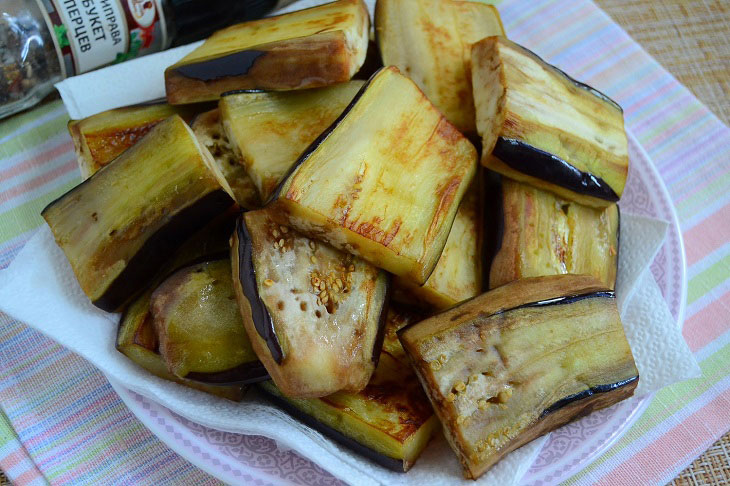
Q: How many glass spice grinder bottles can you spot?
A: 1